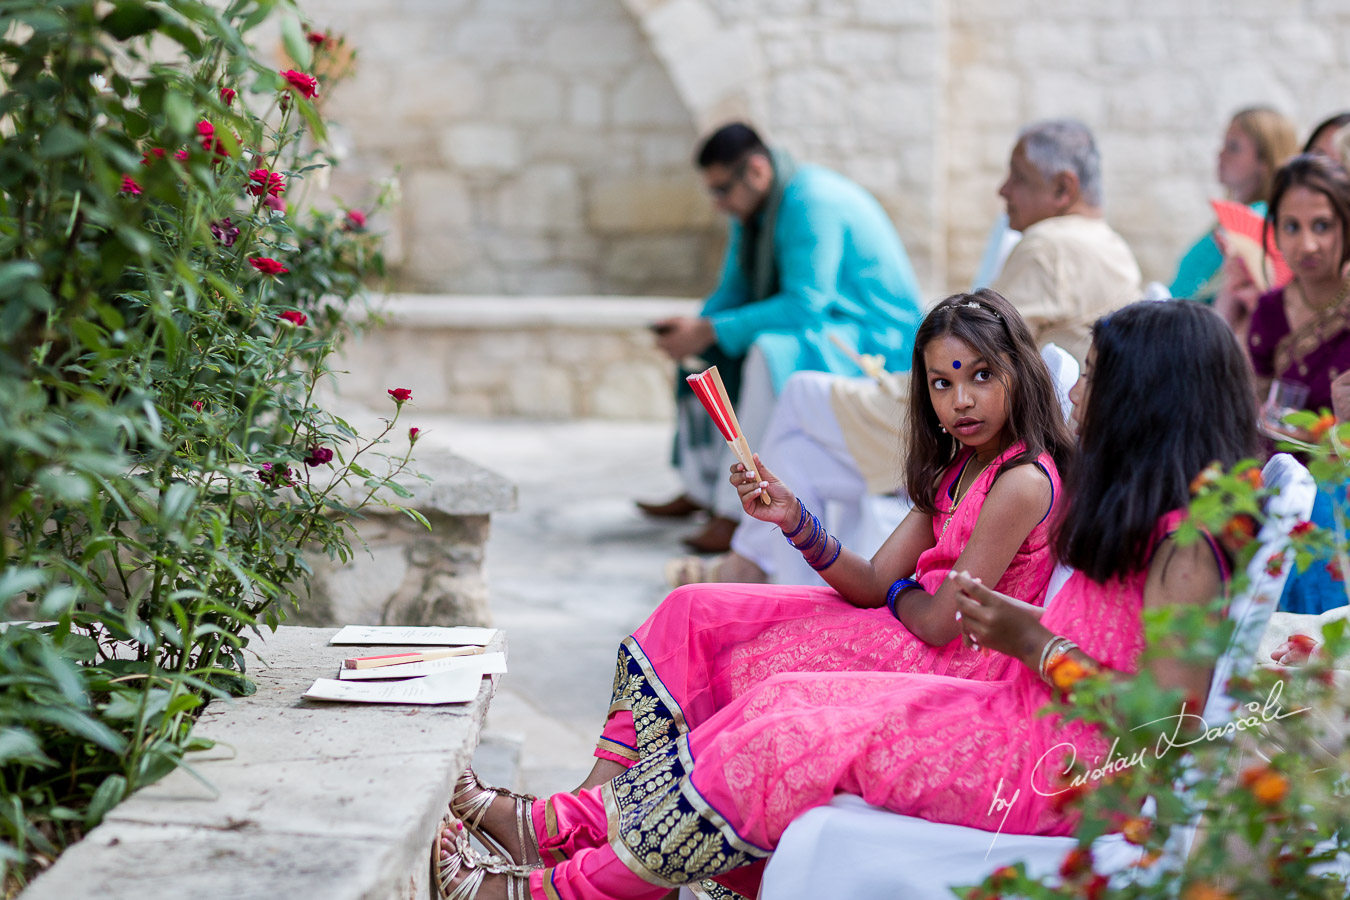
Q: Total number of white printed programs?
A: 3